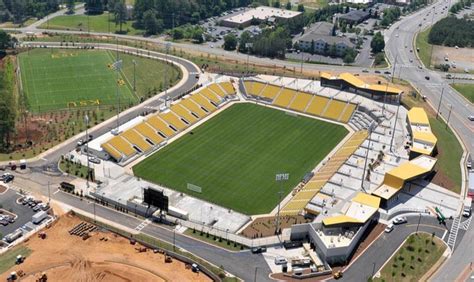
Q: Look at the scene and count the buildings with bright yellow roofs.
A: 4